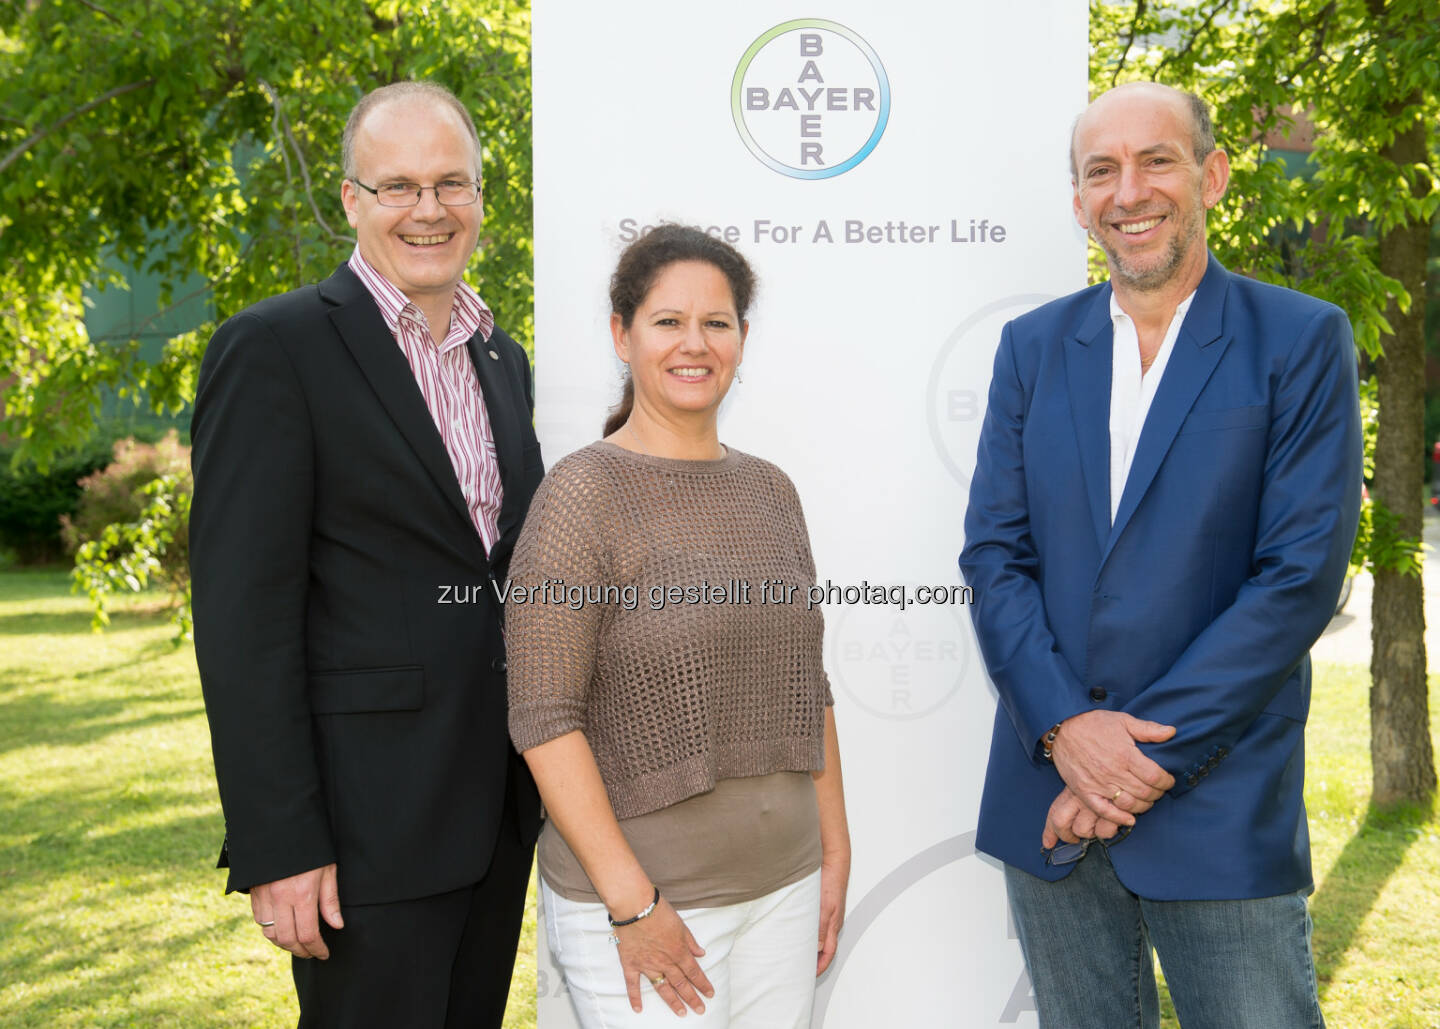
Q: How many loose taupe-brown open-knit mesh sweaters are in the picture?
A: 1